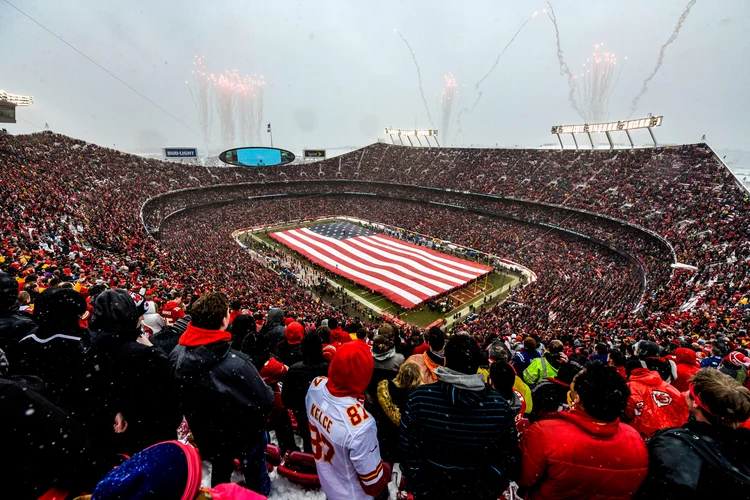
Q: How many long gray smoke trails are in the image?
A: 4